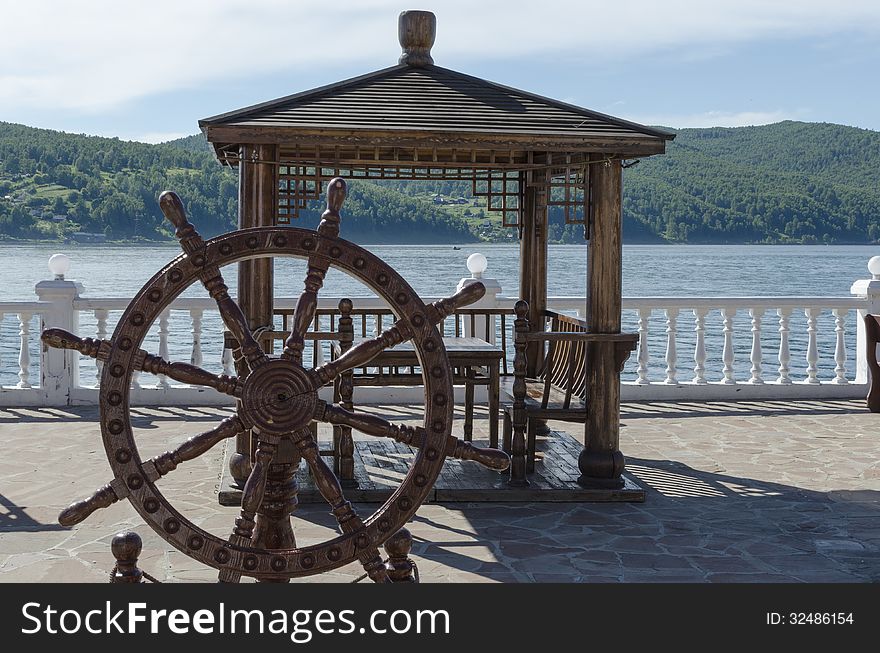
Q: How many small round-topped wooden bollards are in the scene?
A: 2